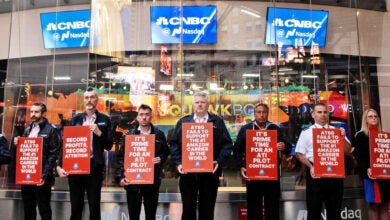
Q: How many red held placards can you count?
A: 7